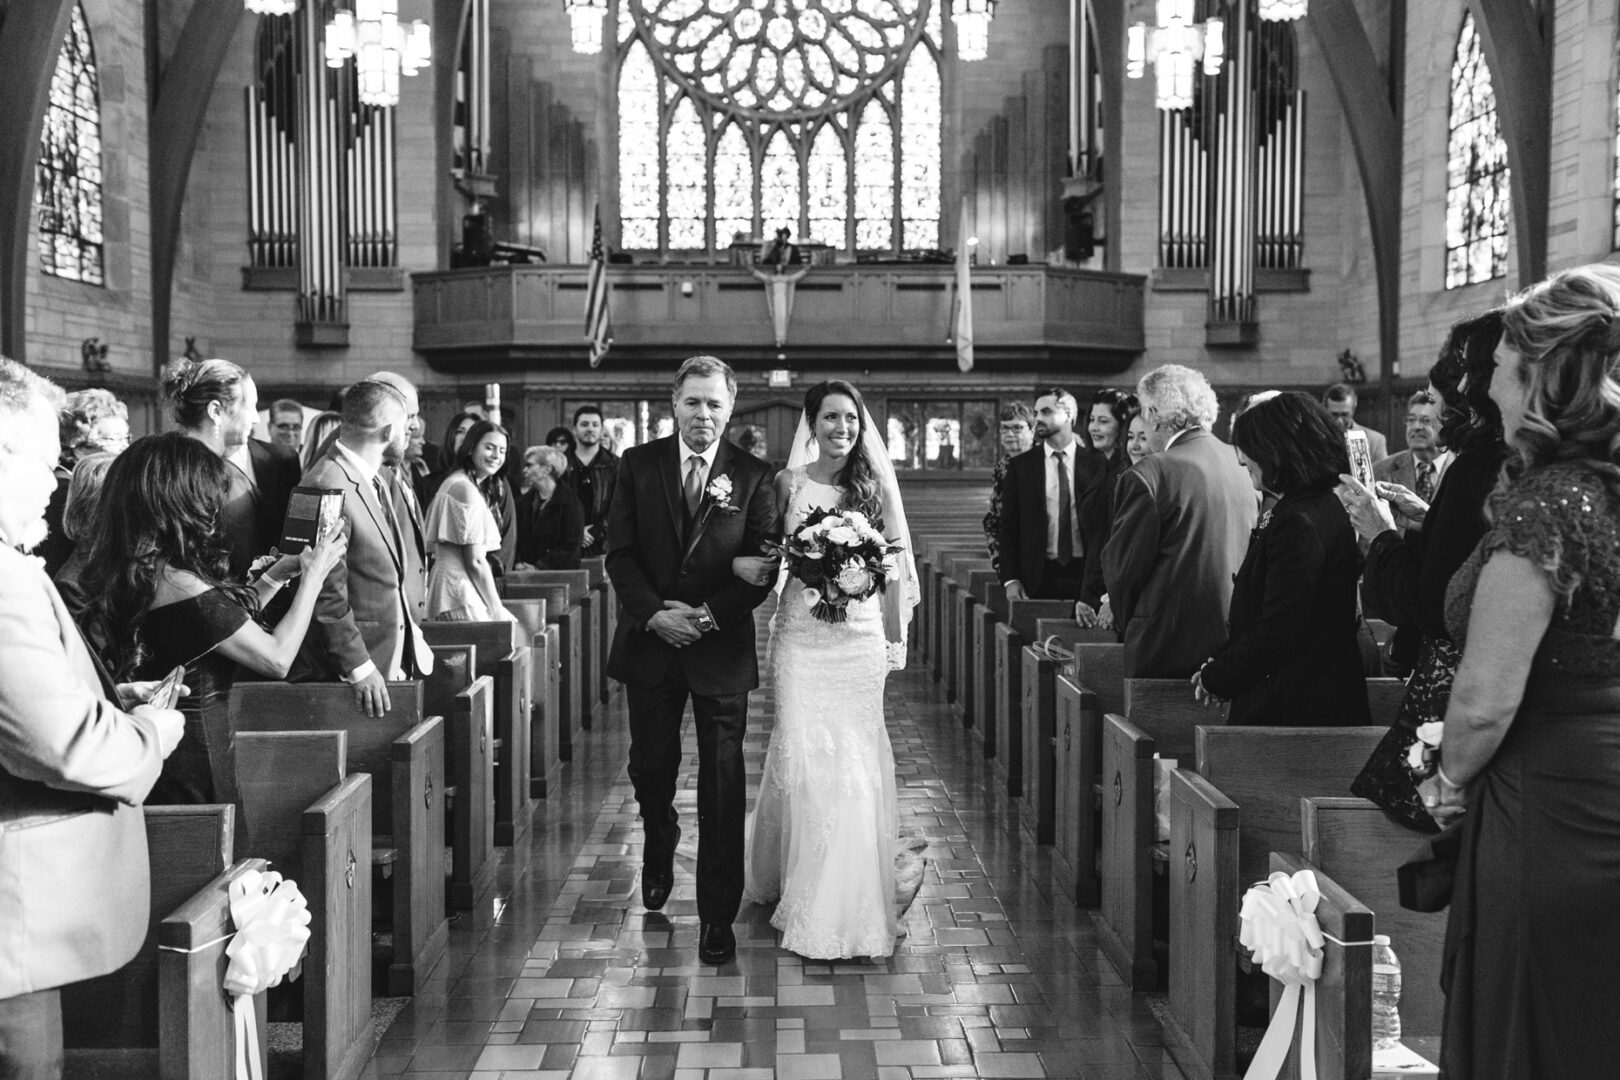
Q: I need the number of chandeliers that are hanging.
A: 6